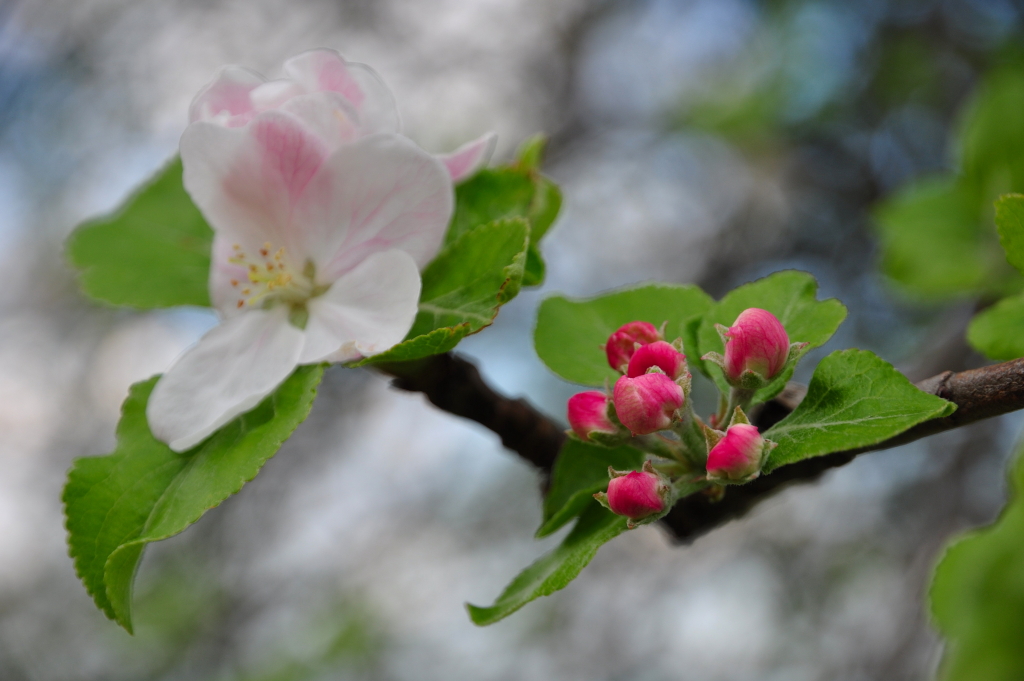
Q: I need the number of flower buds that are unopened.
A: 7